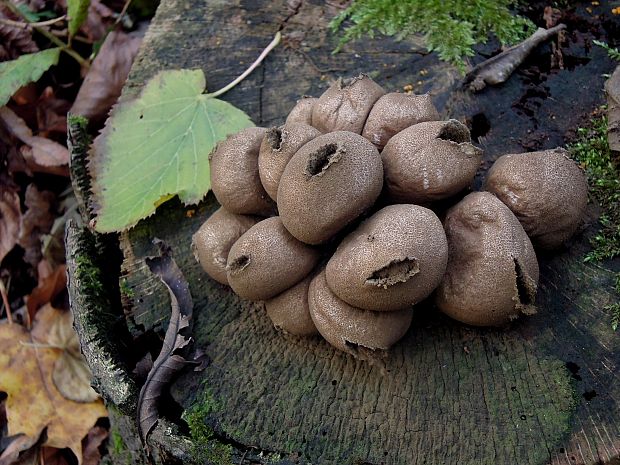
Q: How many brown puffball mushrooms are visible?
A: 14